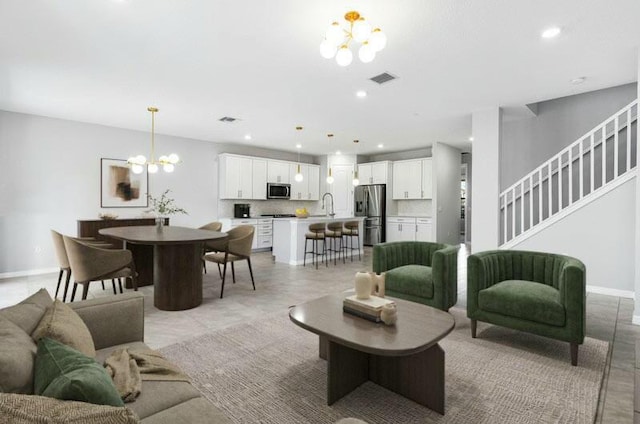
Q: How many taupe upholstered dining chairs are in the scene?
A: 4